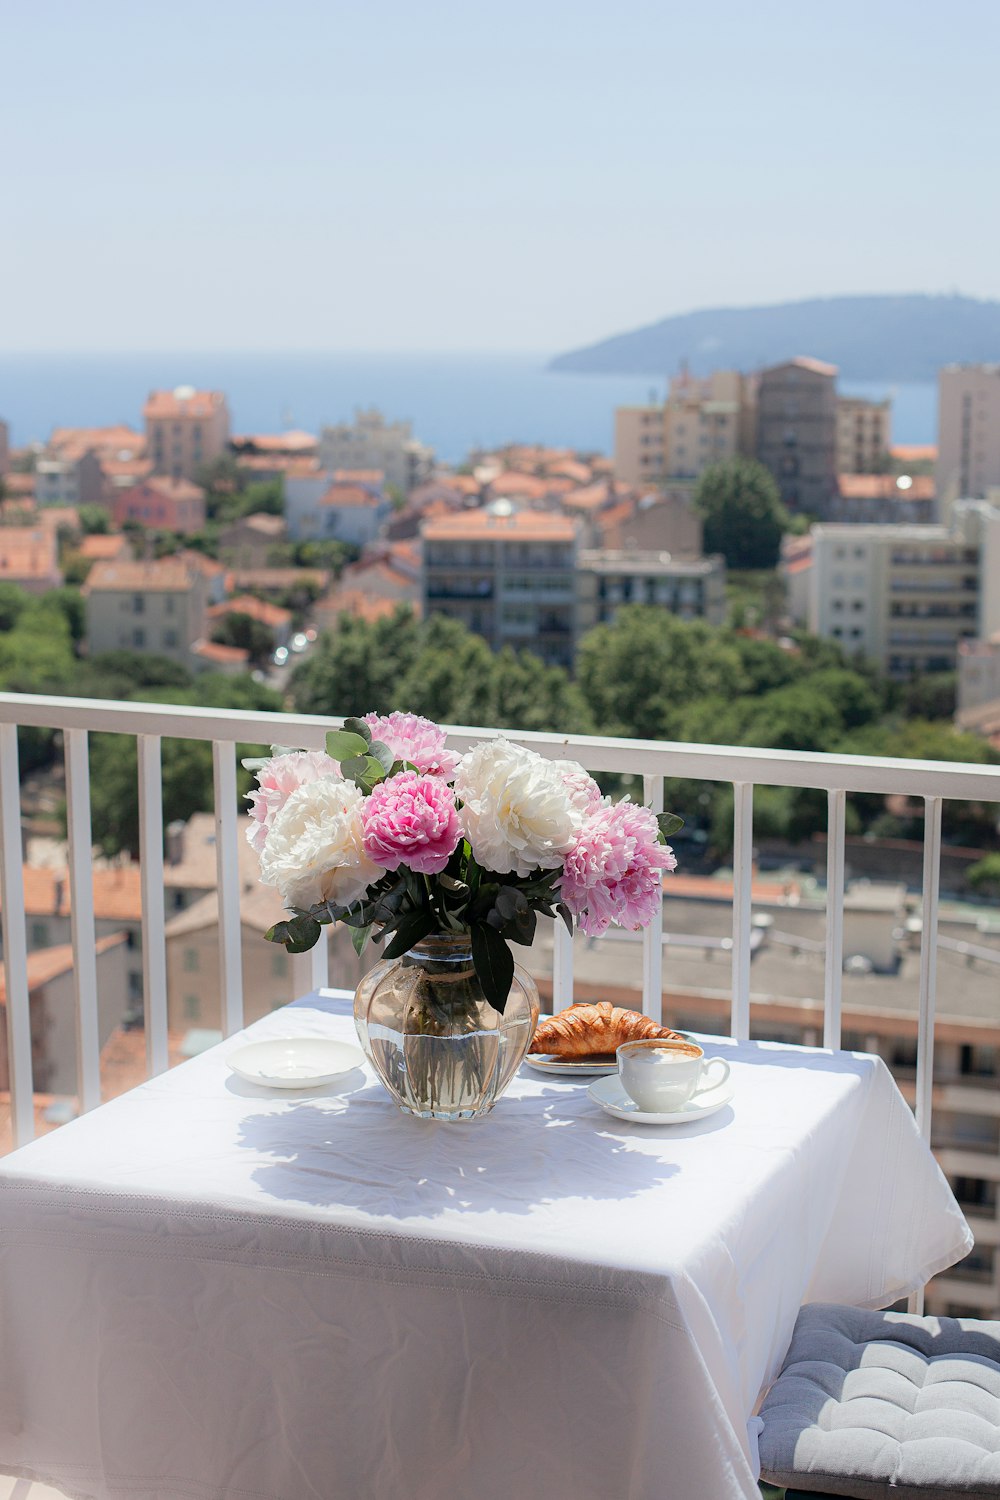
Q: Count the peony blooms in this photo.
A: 7